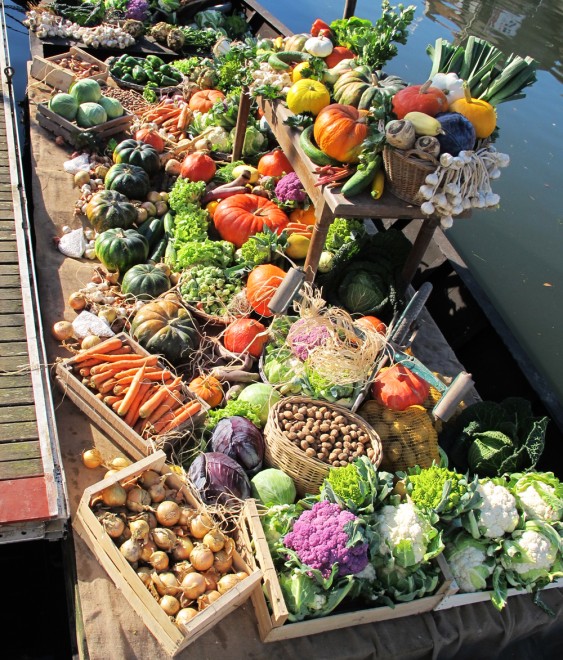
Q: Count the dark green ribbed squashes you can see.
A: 6